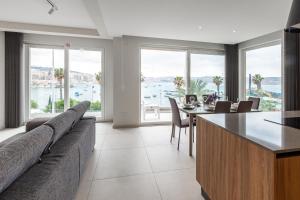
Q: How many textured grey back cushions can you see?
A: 3